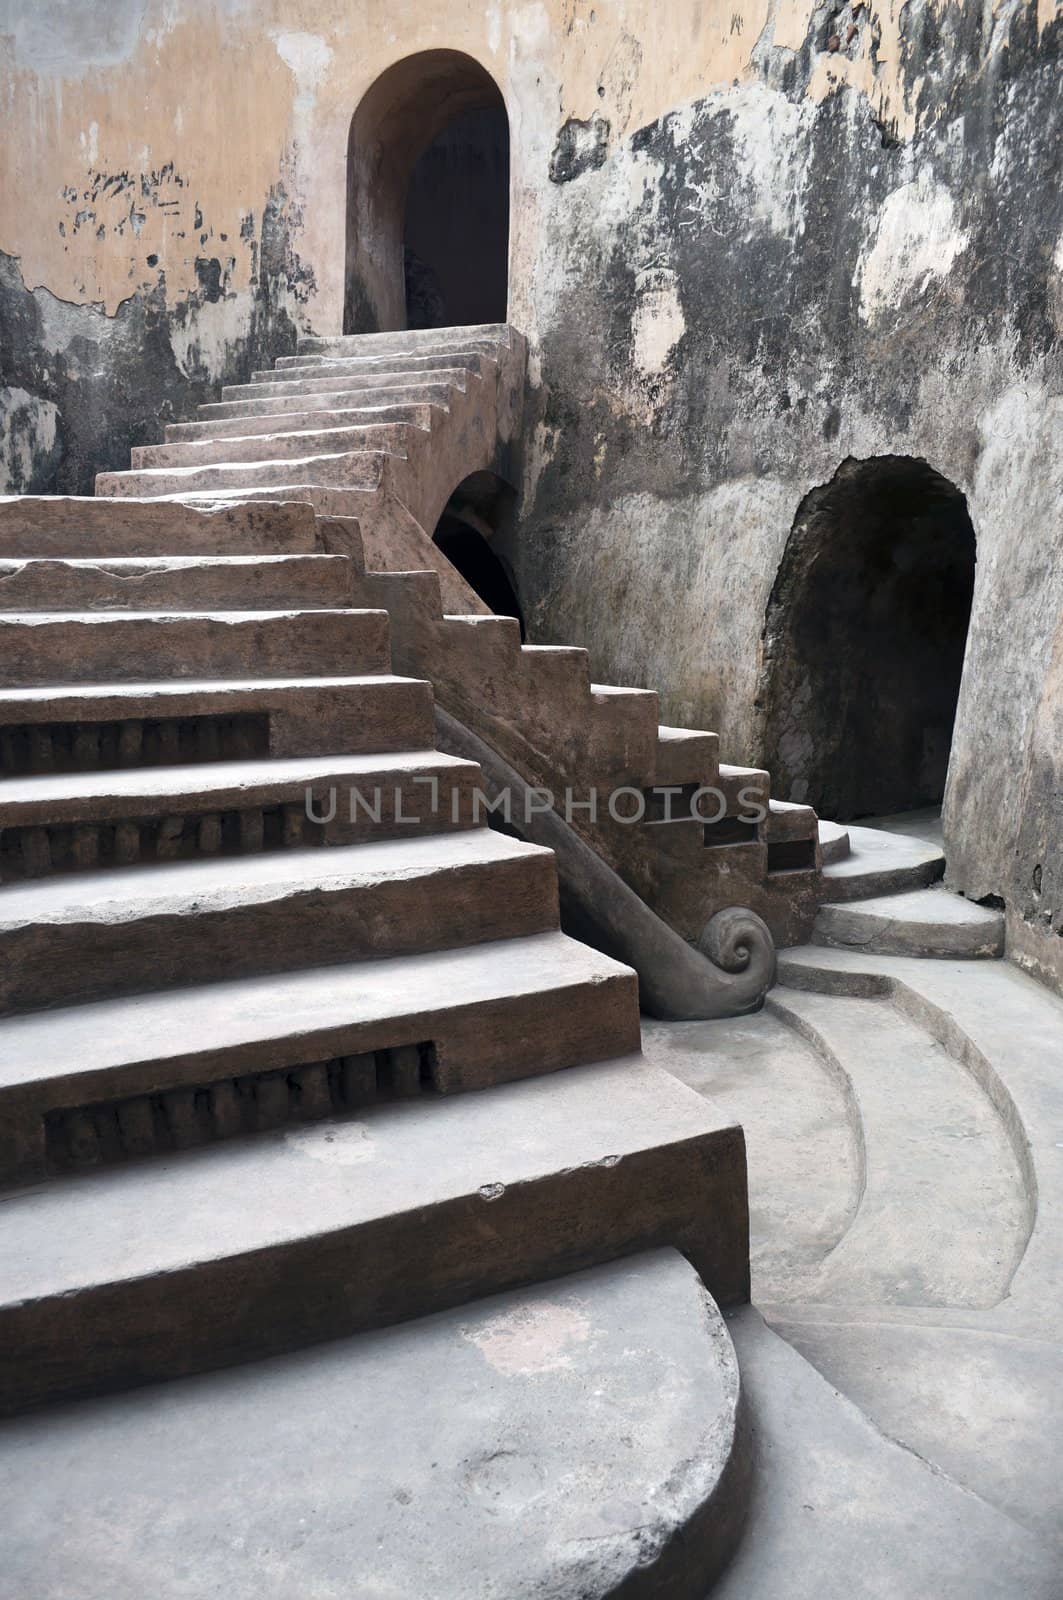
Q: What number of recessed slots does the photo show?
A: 6